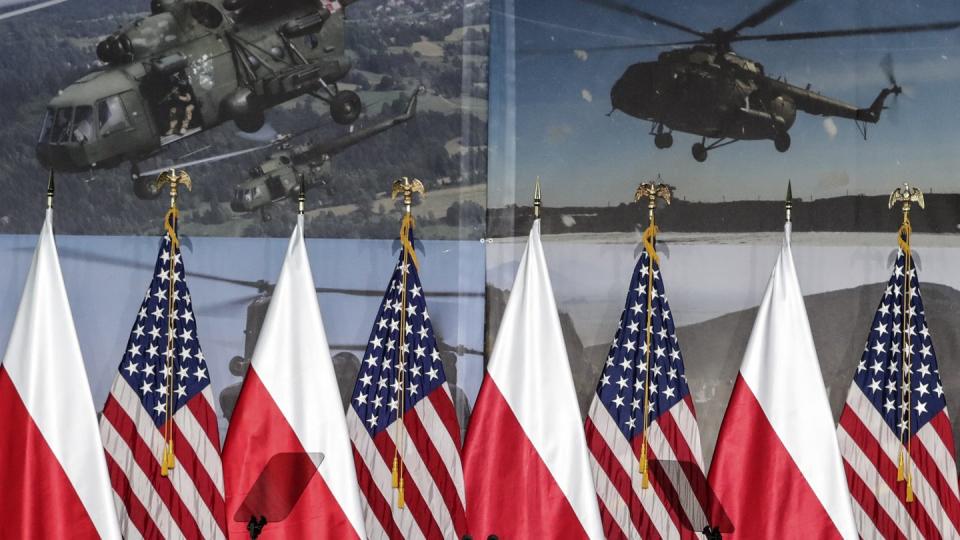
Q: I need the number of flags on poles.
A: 8